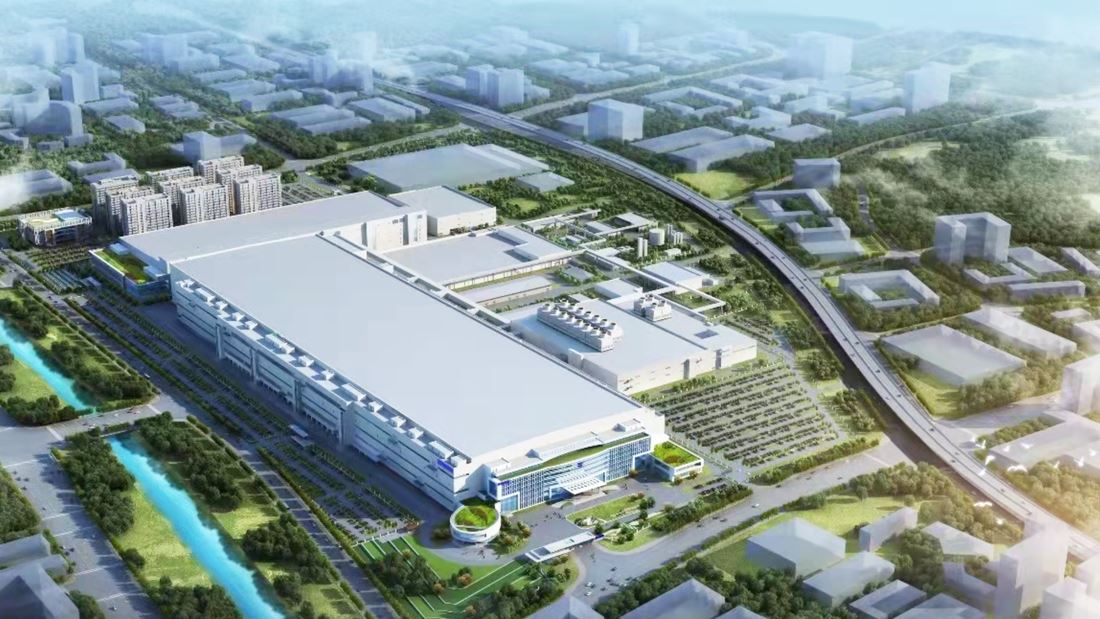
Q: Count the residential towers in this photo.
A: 9